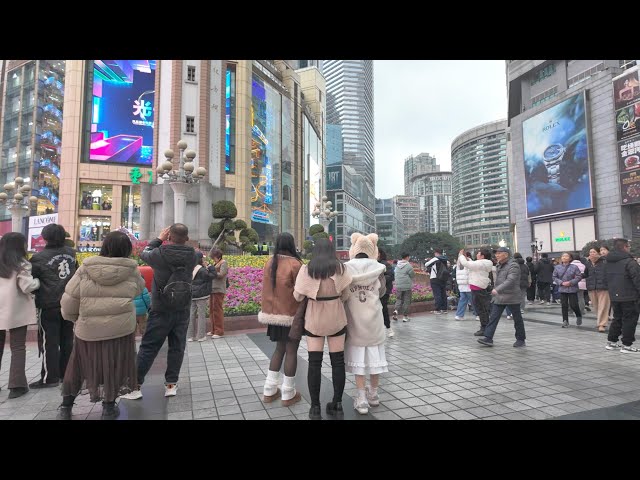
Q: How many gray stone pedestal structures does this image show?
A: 1